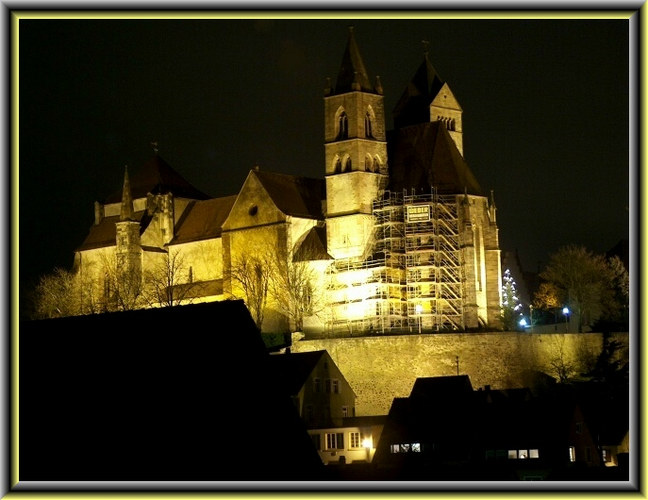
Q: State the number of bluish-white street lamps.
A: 2